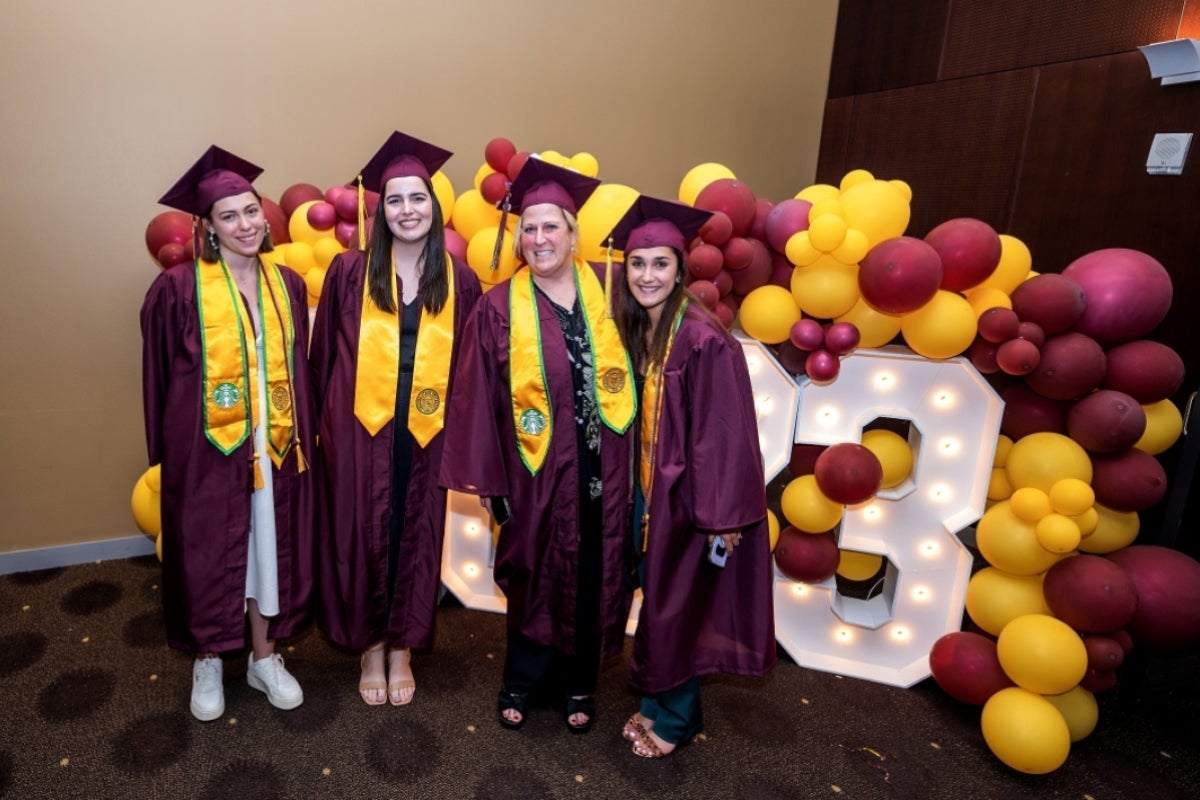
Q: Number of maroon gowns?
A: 4